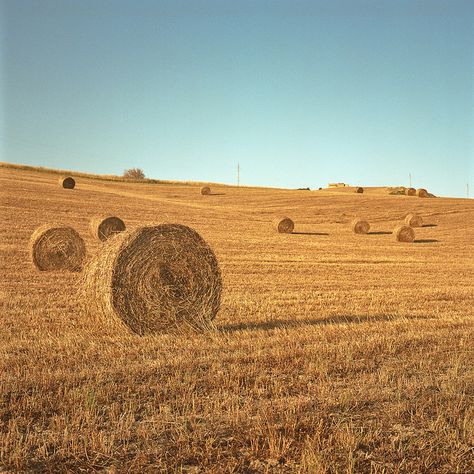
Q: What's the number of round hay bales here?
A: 12